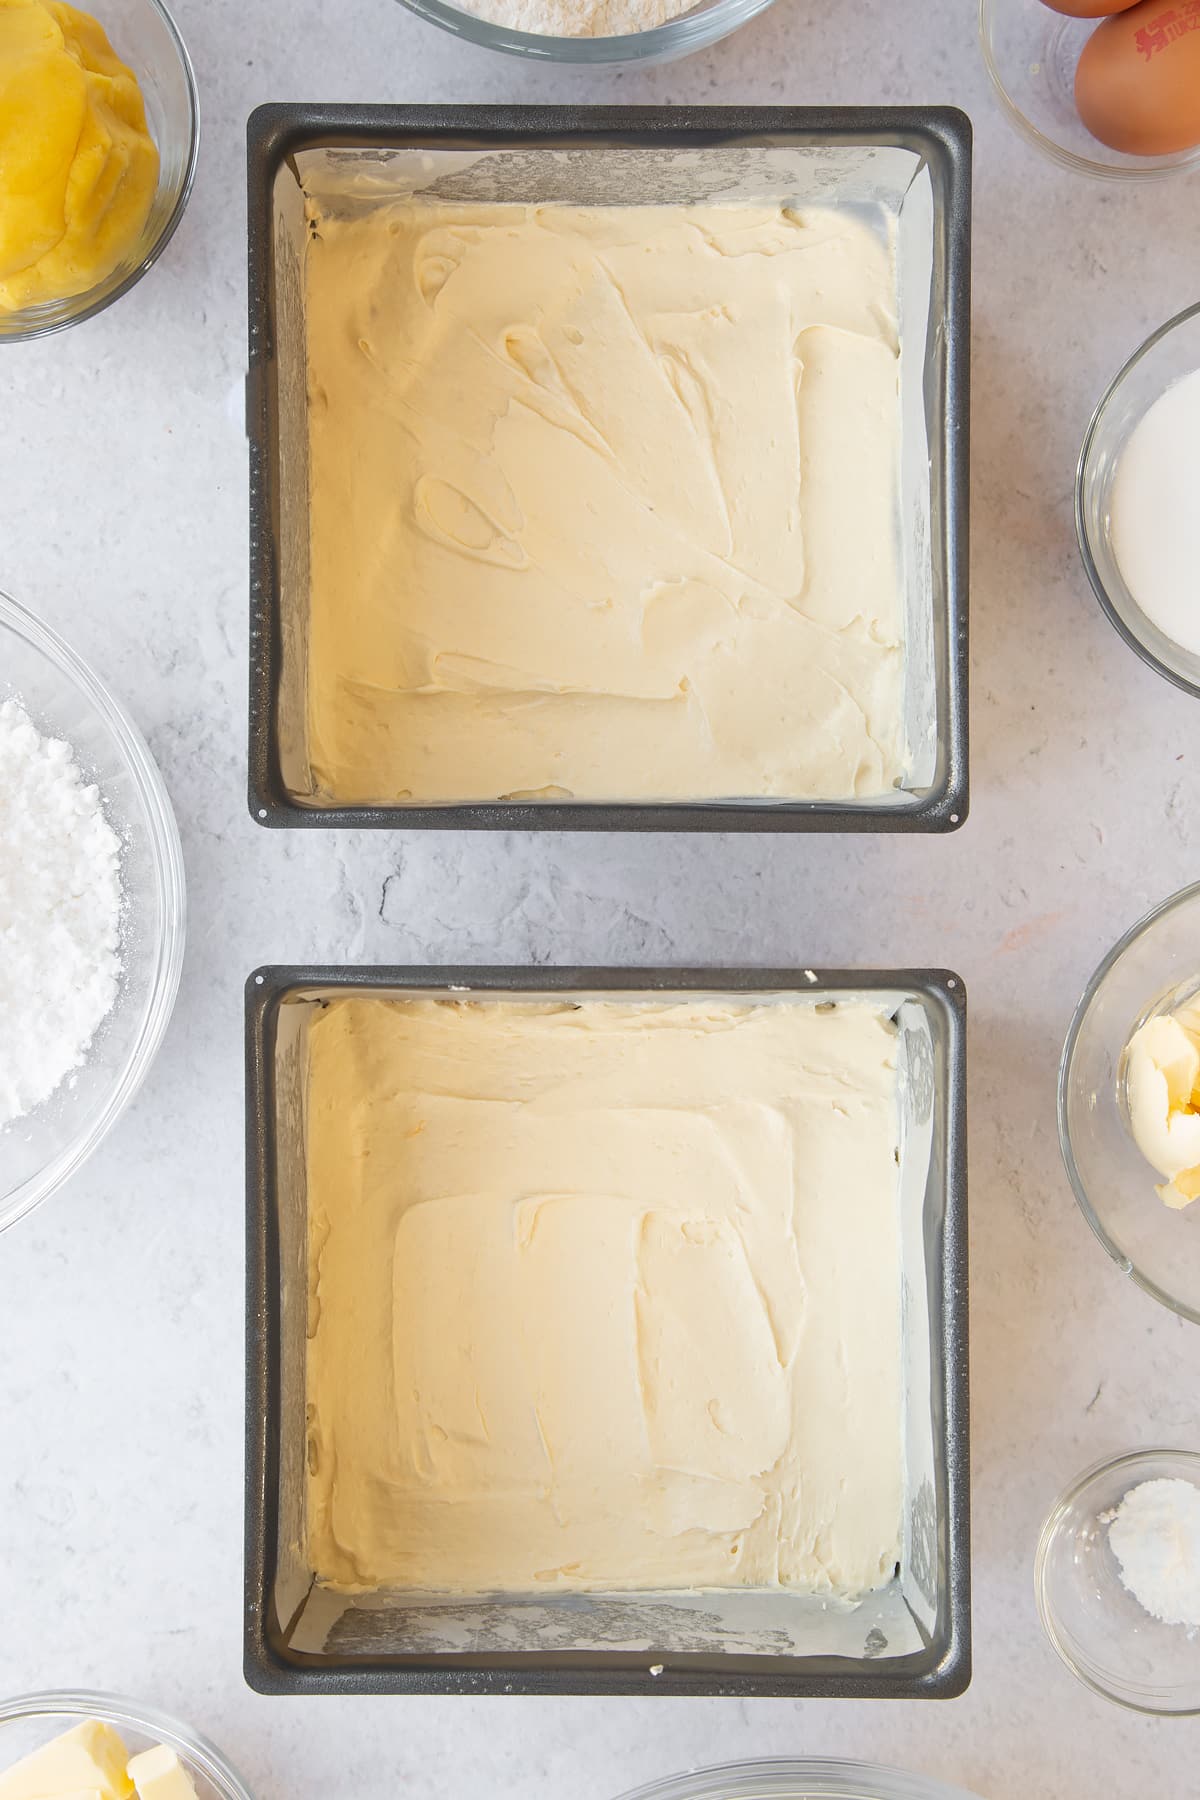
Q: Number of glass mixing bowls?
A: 9